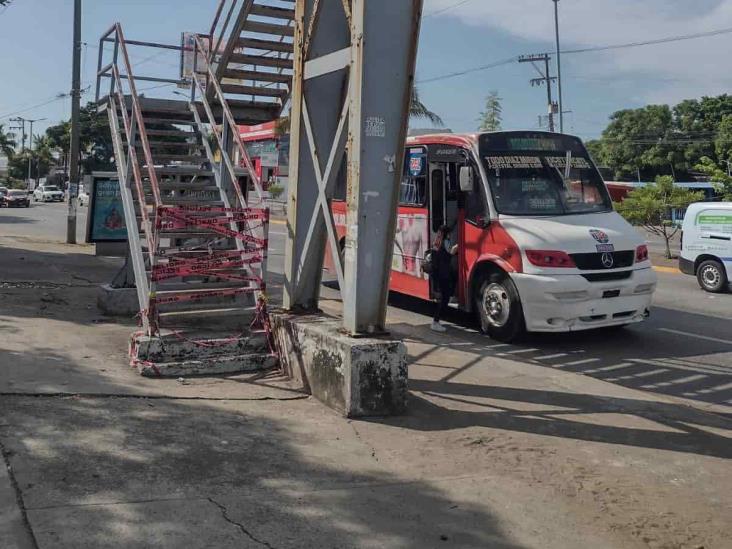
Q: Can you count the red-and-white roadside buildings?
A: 1